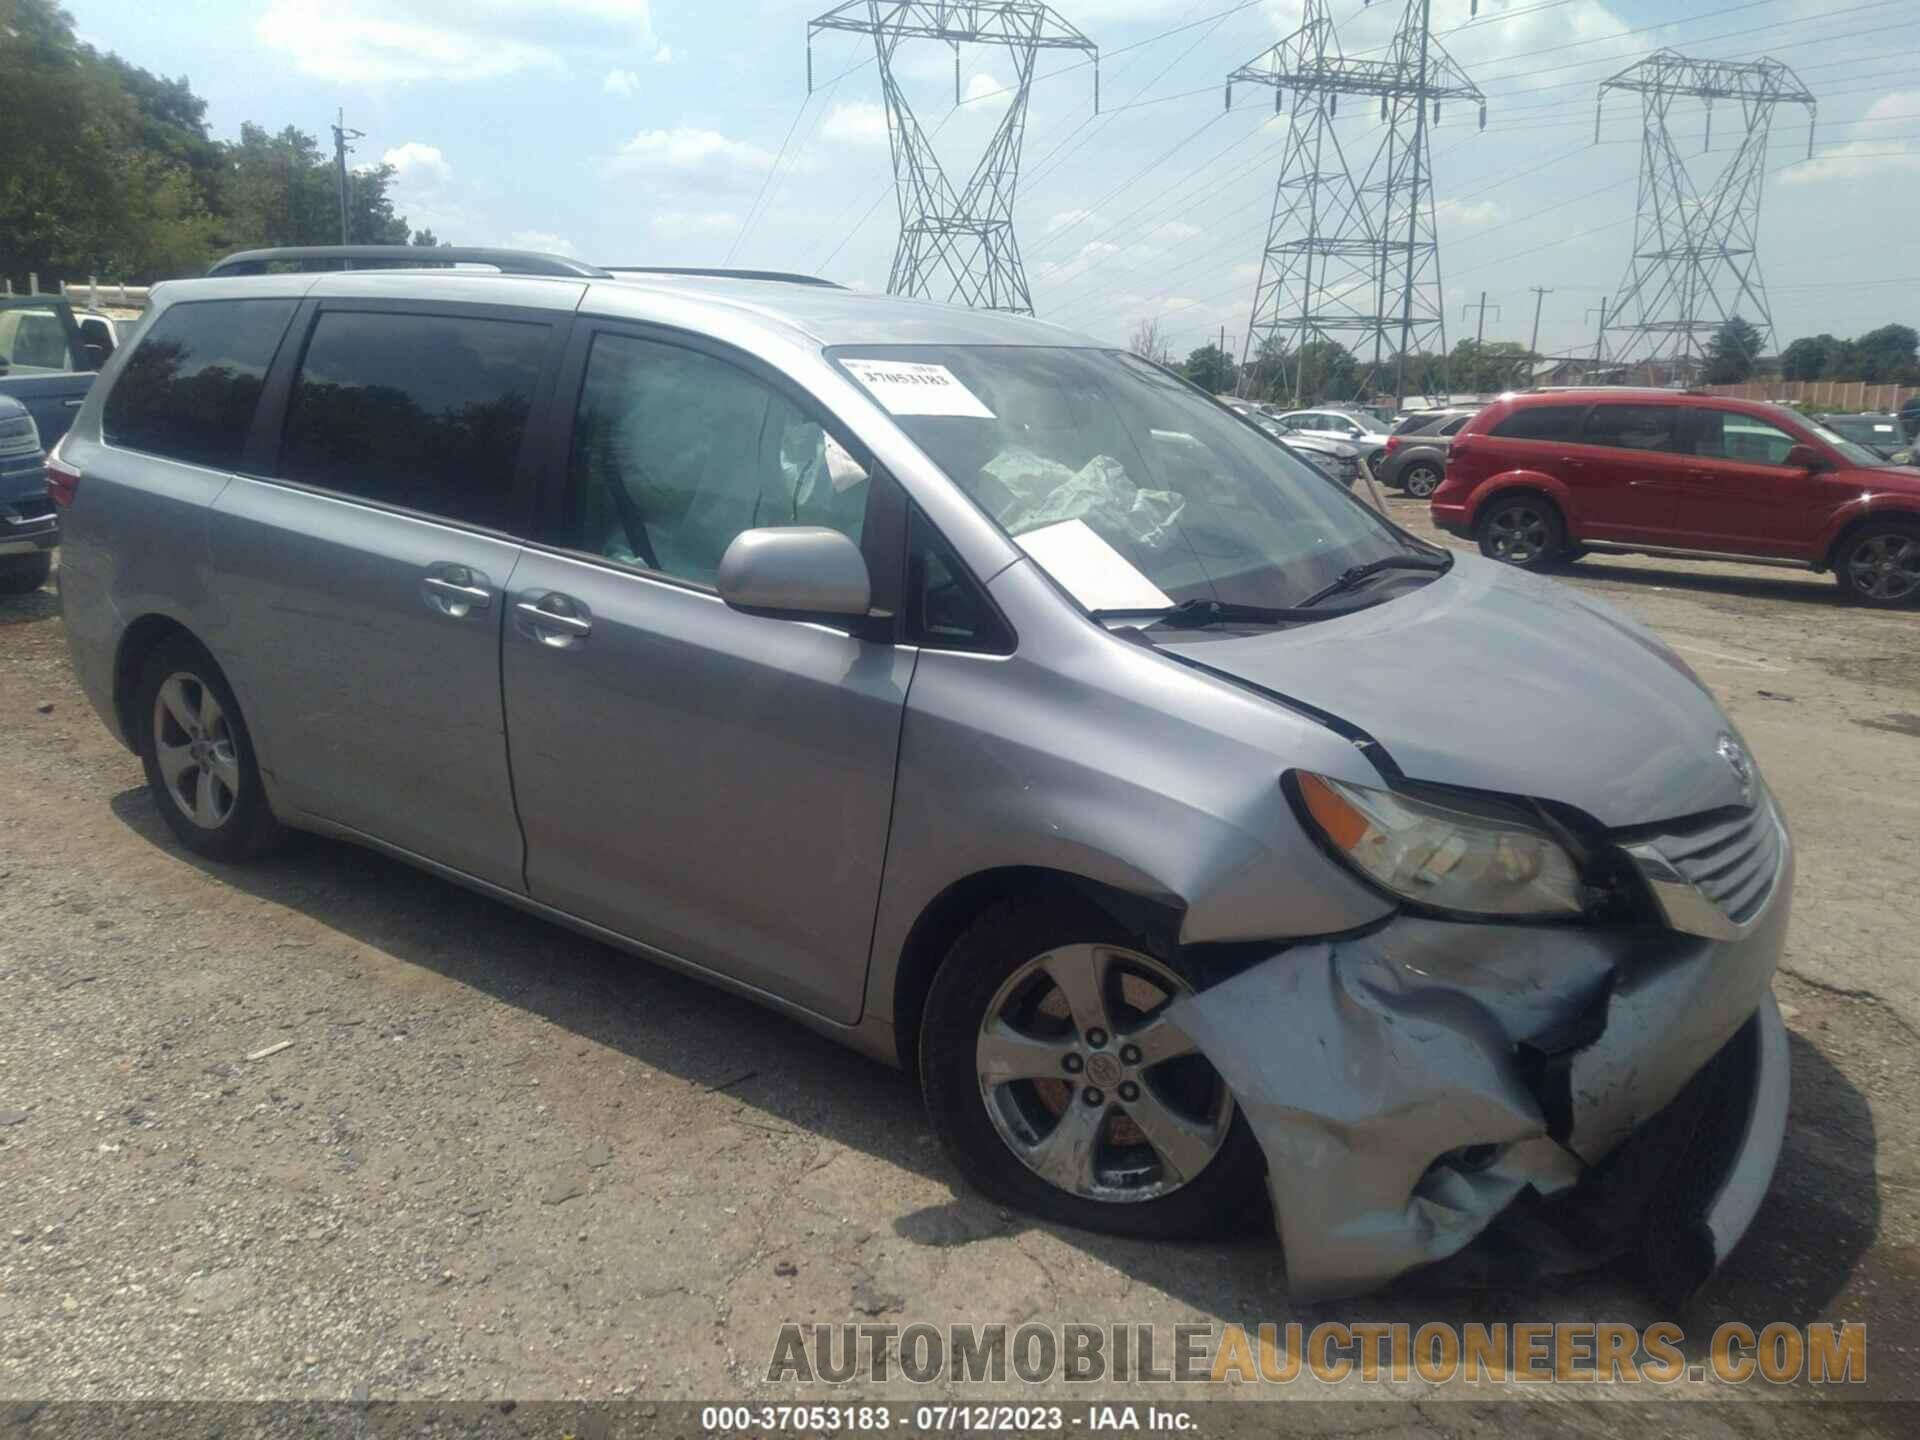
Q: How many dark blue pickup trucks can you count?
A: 1